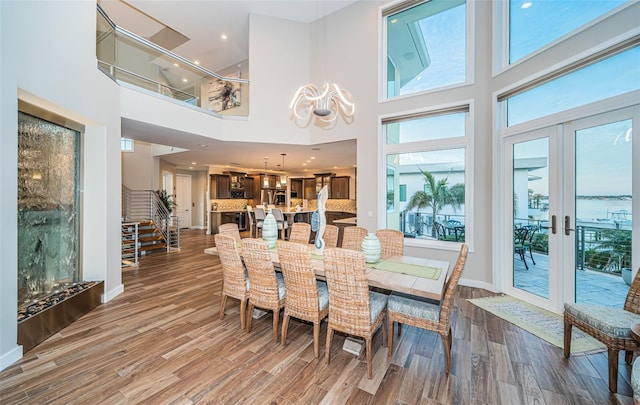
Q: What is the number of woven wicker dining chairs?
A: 11